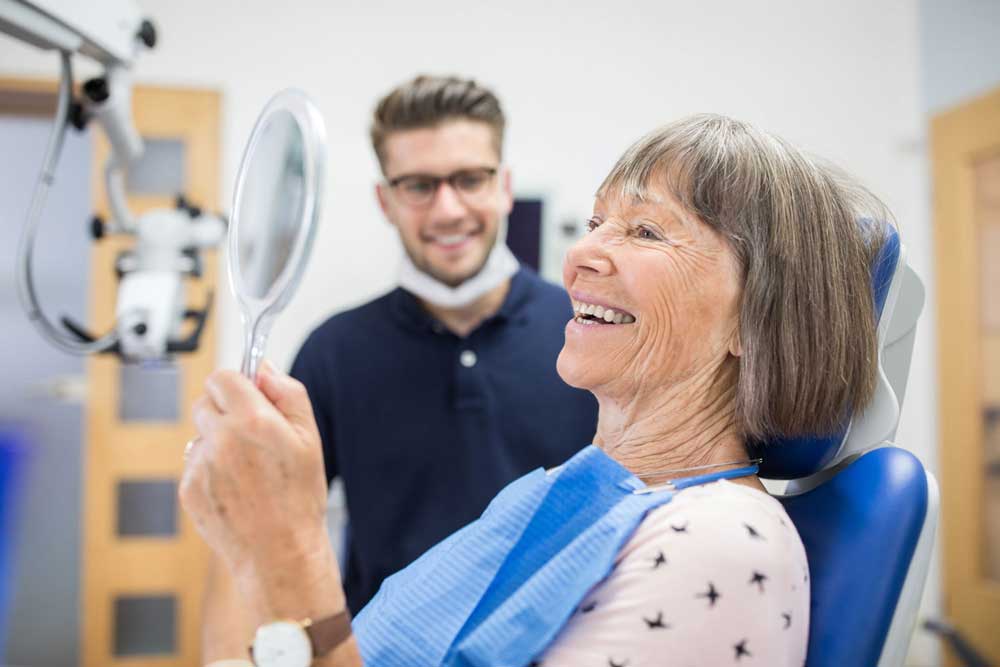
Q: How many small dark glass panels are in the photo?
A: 4